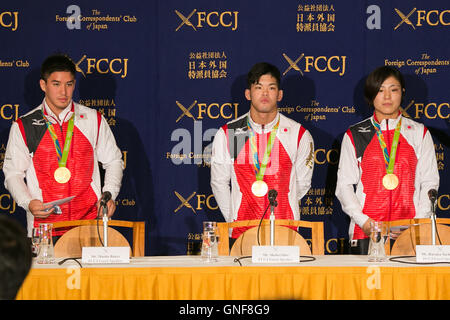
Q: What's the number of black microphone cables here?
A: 3